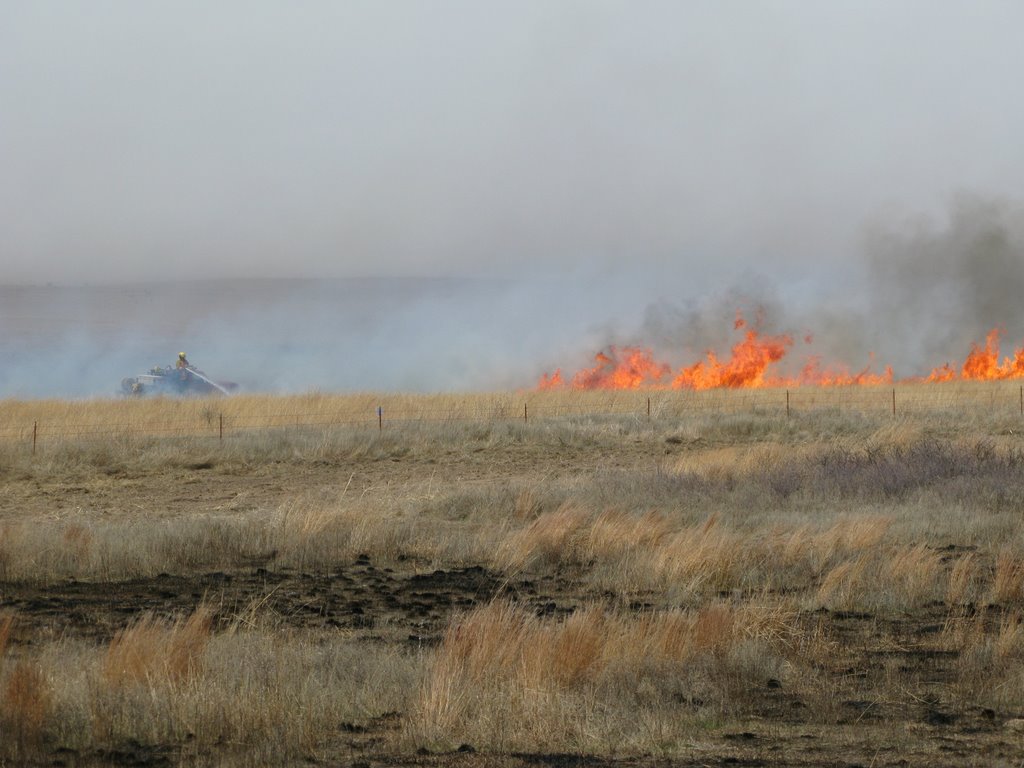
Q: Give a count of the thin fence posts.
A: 8